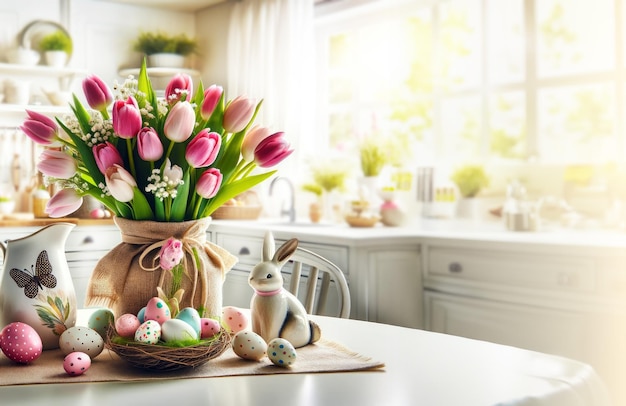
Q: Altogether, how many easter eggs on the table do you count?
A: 14